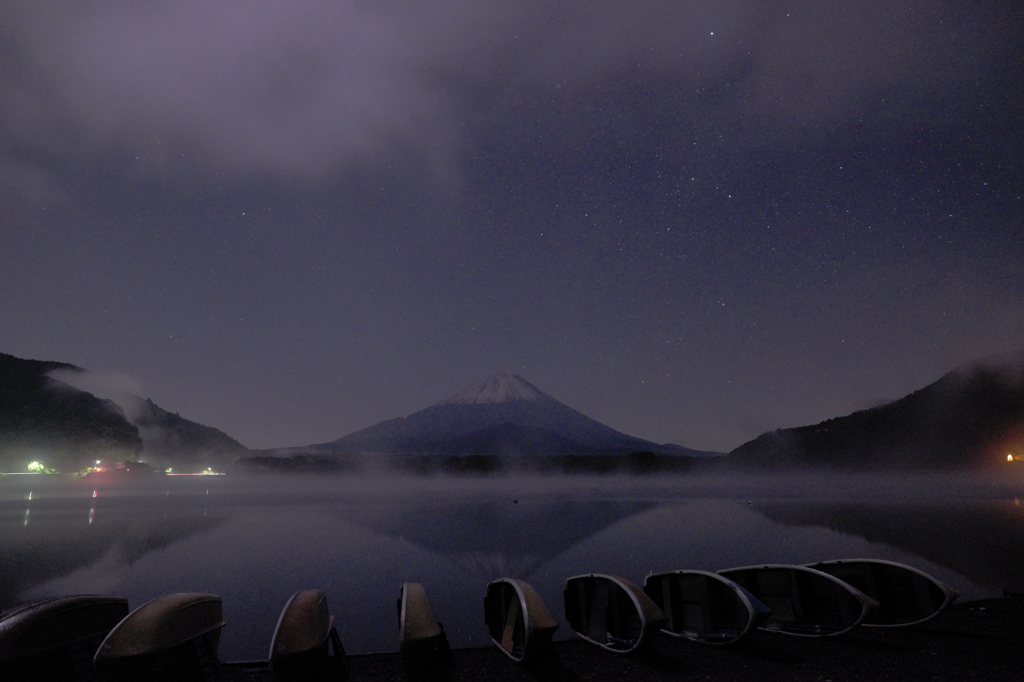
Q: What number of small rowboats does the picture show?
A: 9